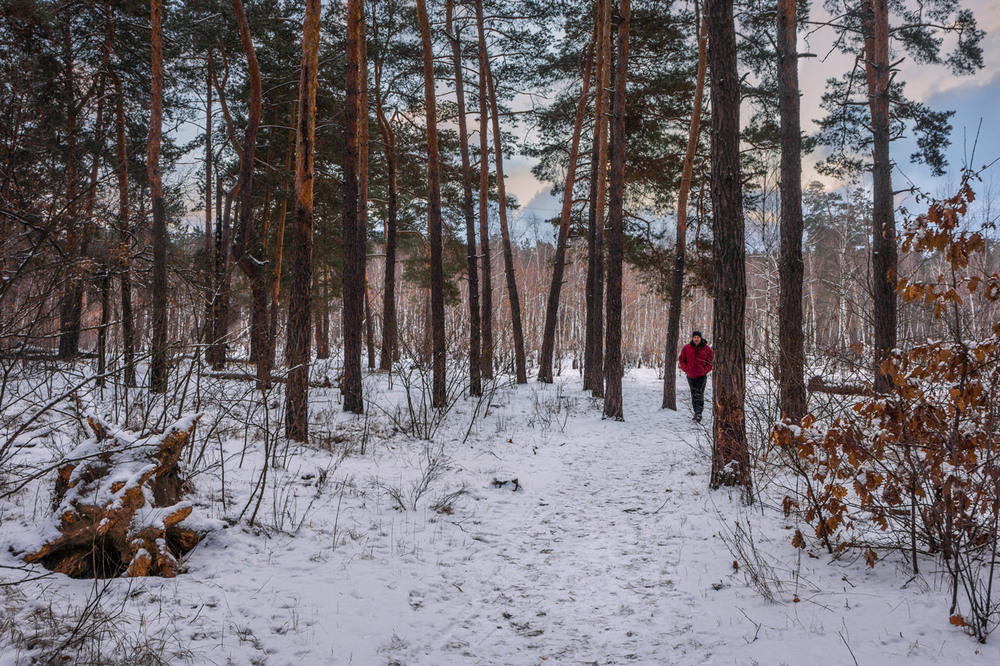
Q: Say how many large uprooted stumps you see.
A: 1